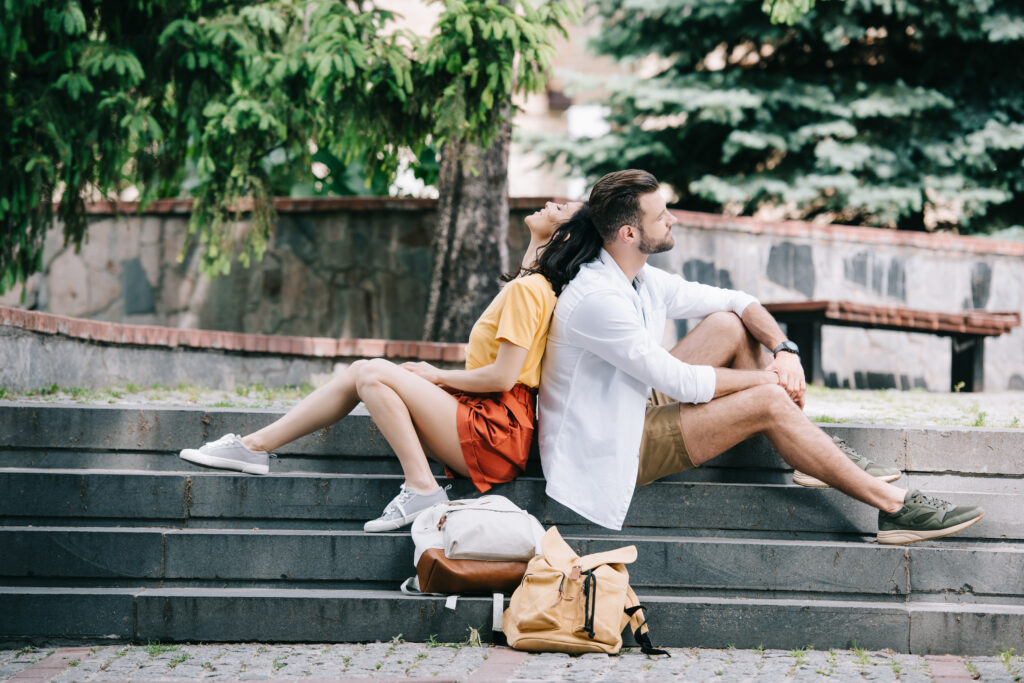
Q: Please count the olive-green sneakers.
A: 2